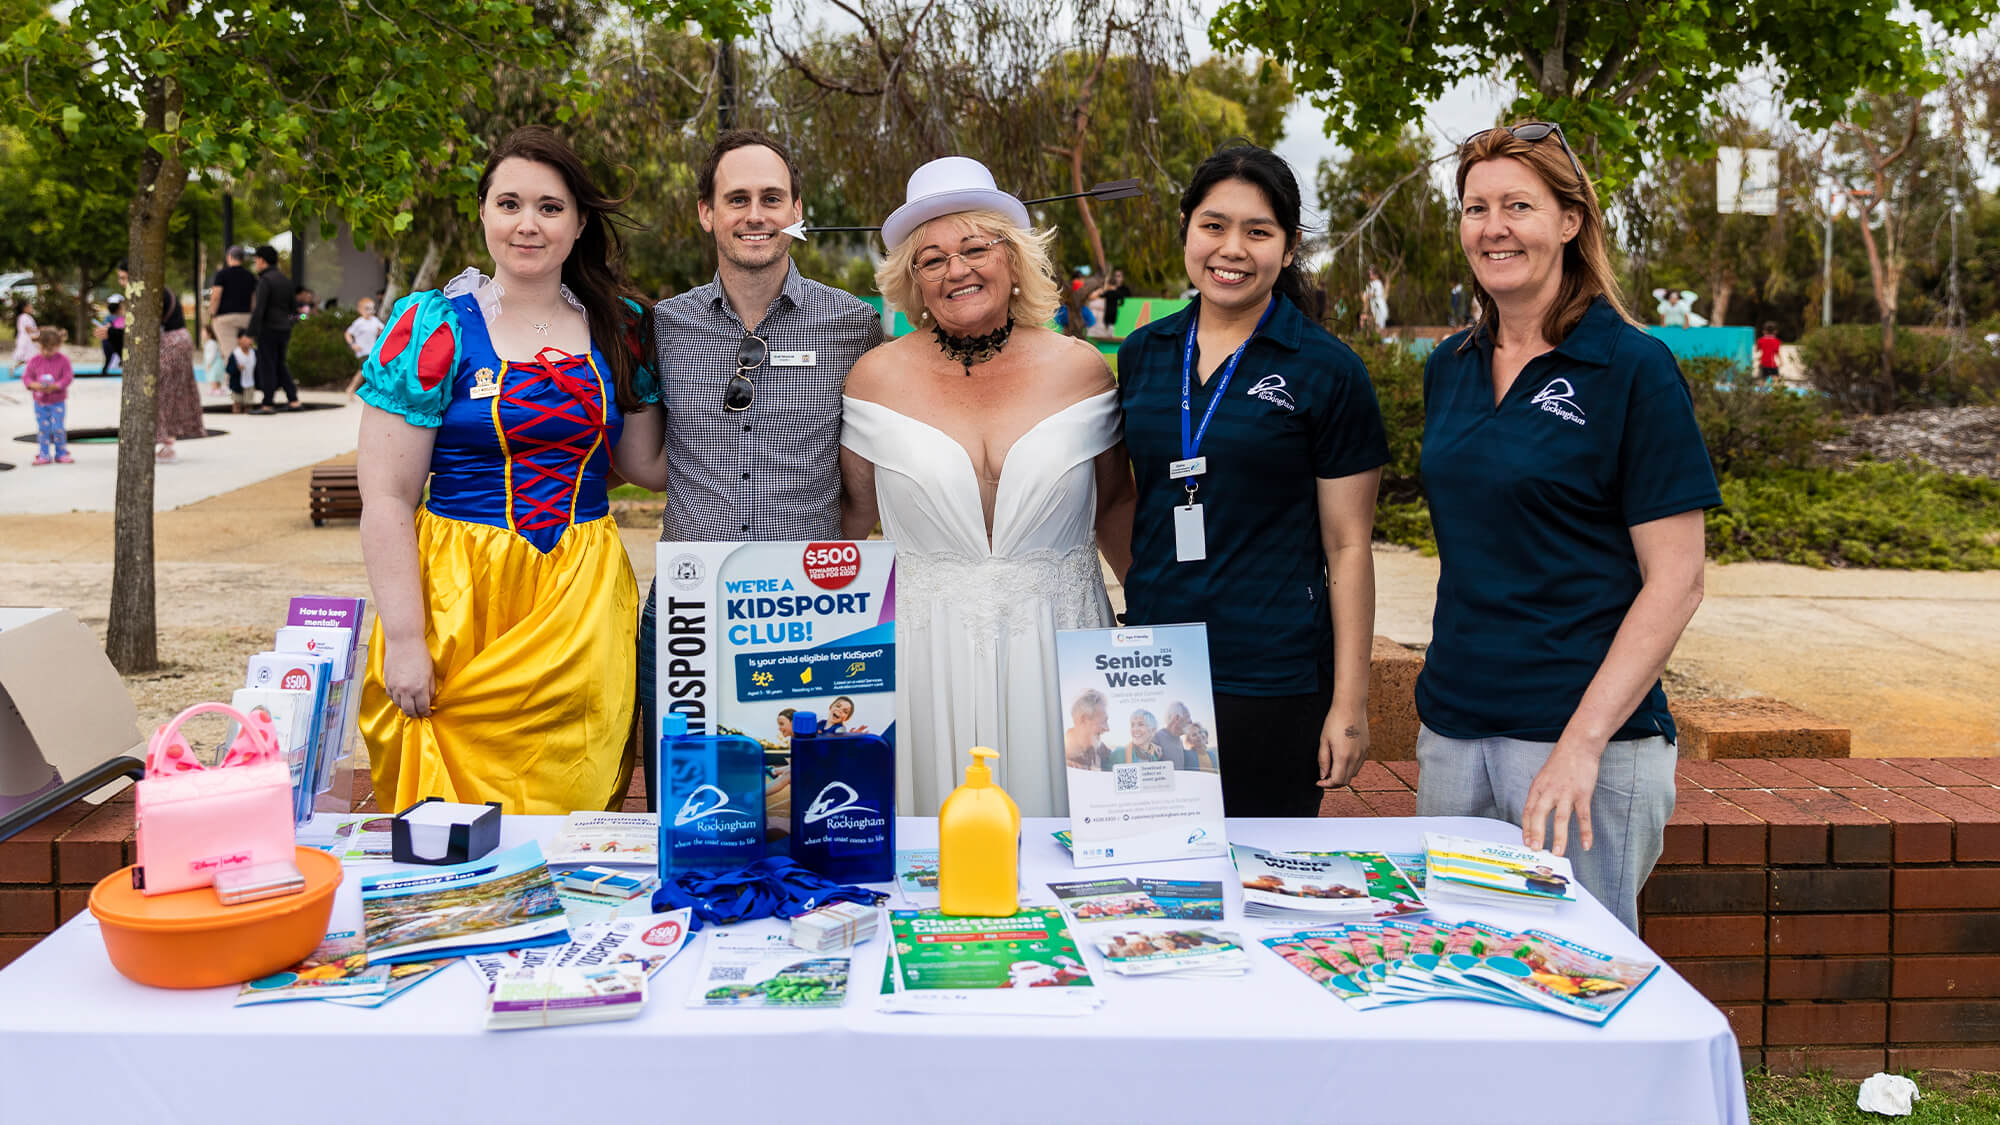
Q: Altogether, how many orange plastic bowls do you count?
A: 1